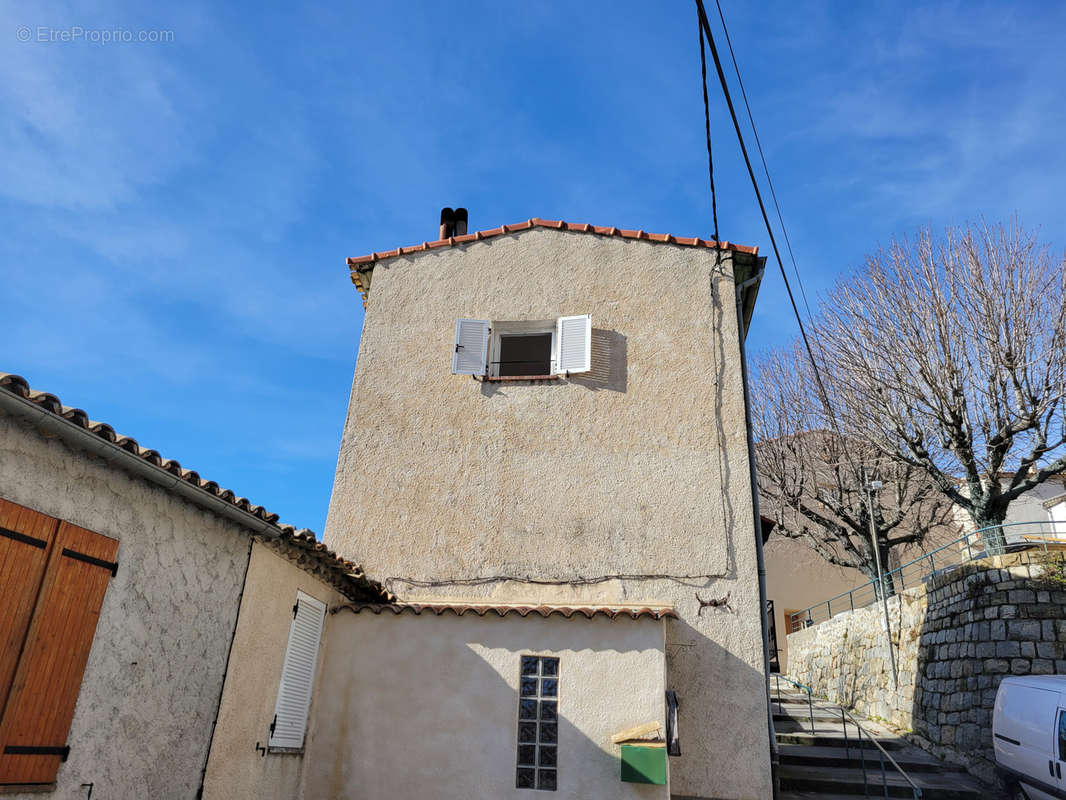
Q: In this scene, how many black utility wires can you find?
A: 3